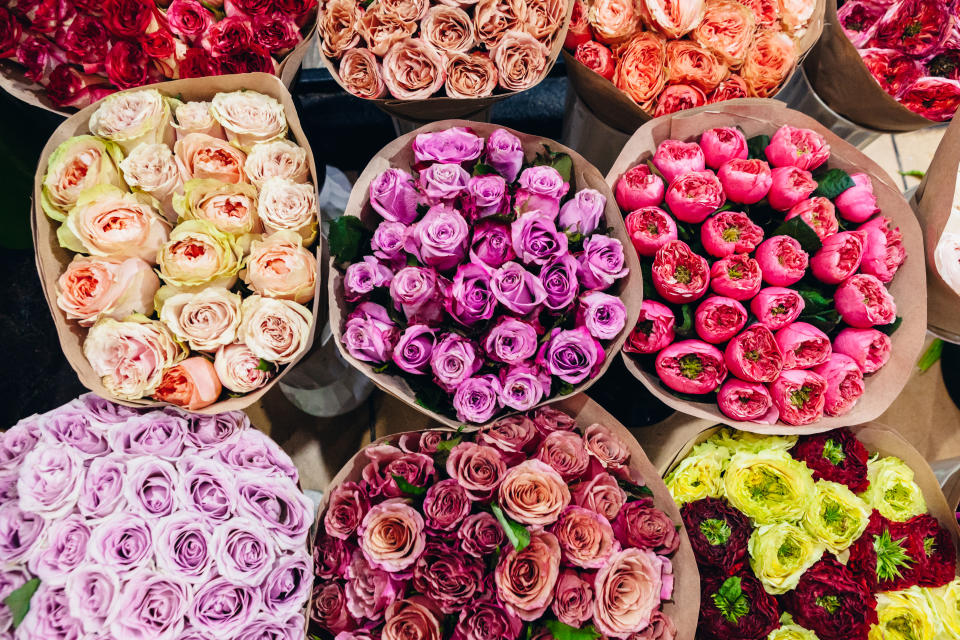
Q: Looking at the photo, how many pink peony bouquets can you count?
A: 1